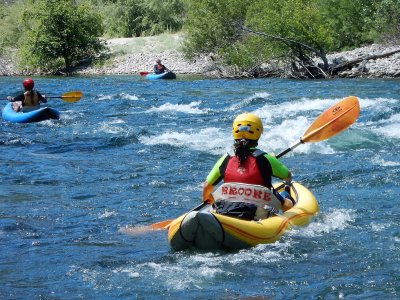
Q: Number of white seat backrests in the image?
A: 1